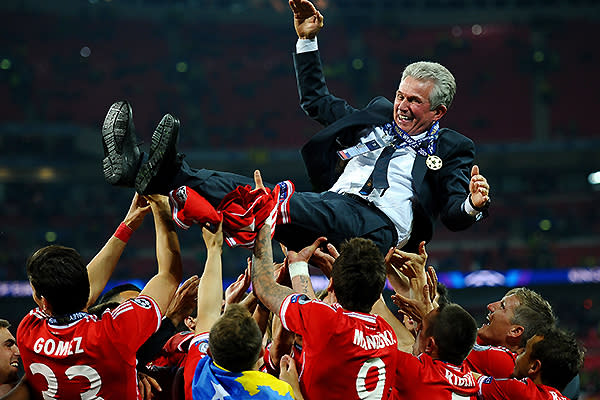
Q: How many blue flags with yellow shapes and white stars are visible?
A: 1